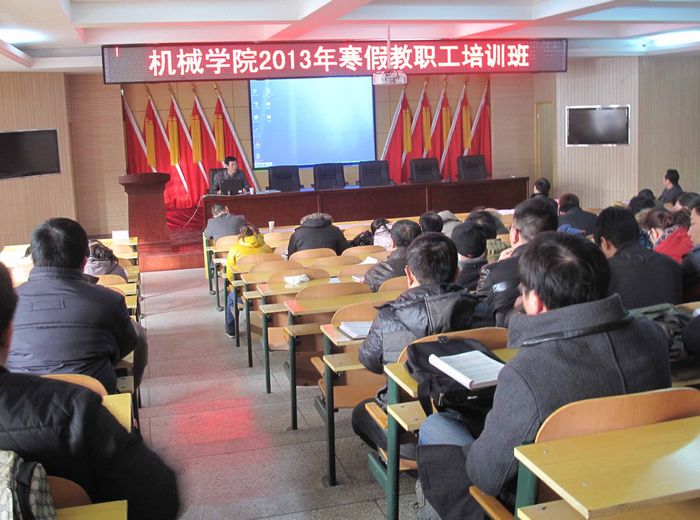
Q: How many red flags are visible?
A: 10